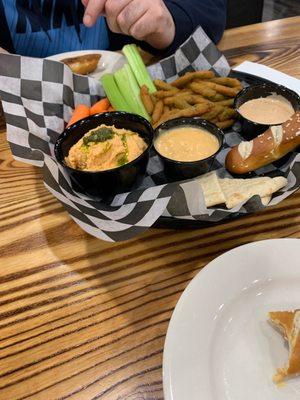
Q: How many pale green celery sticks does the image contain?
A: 3